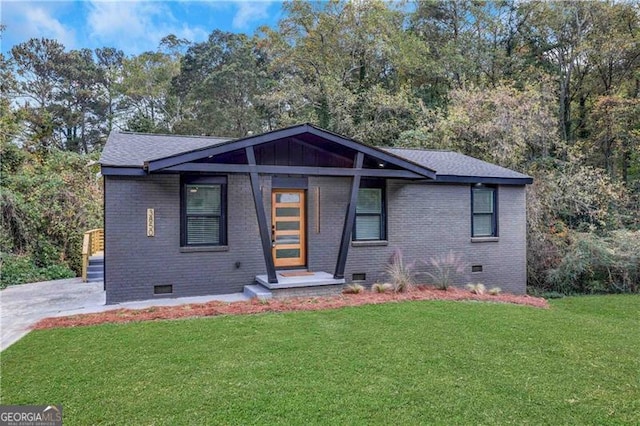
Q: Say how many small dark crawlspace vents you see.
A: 3